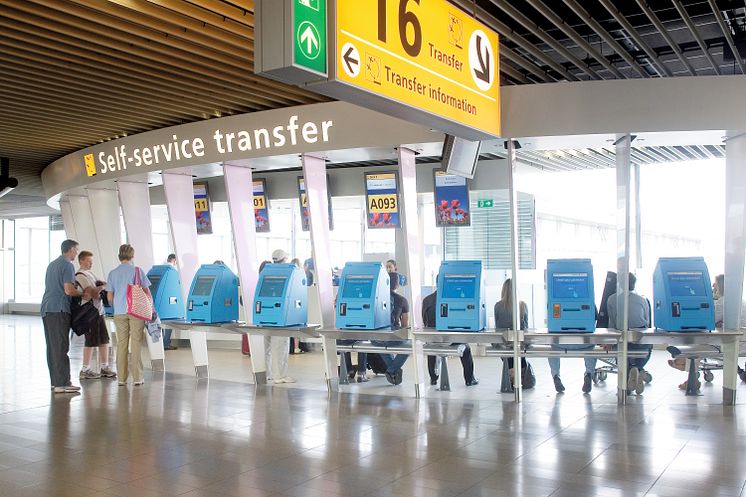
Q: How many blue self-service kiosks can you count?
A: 7